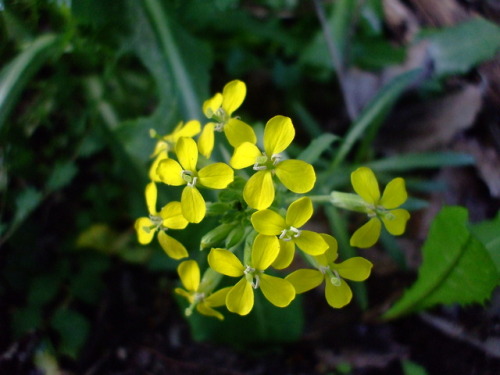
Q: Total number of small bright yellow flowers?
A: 10